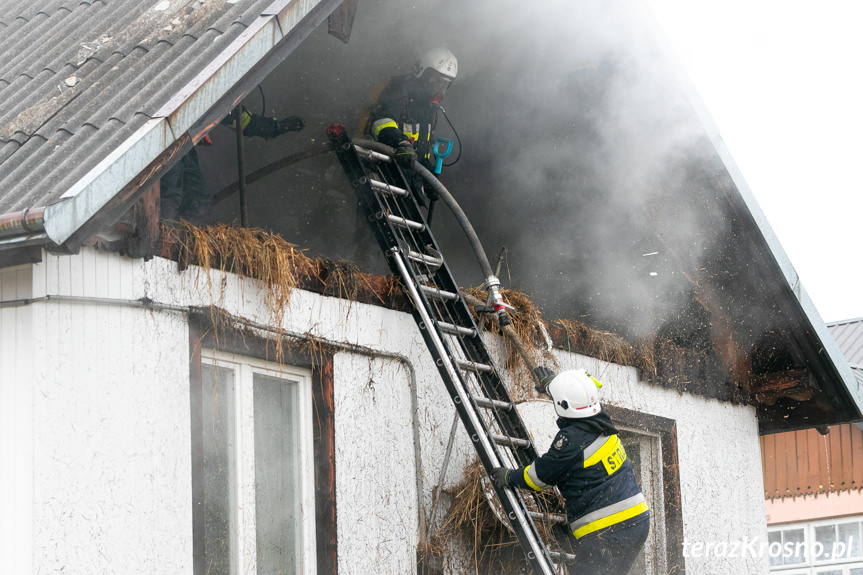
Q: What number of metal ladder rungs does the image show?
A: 11